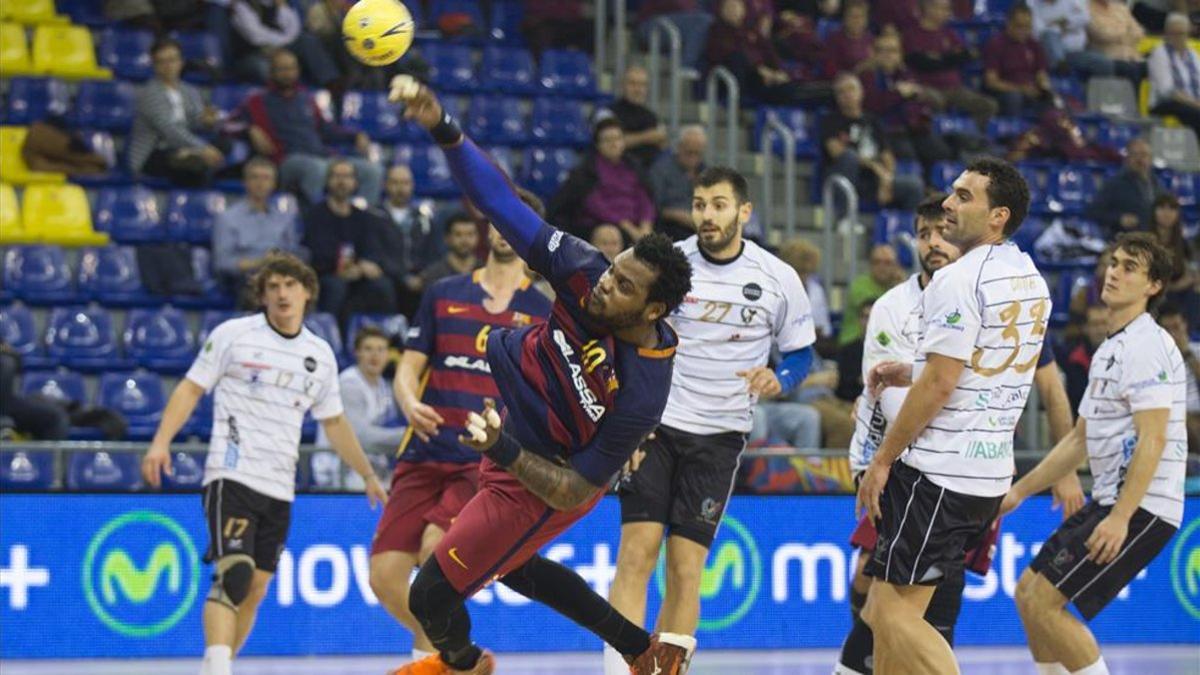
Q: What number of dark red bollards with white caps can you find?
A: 0